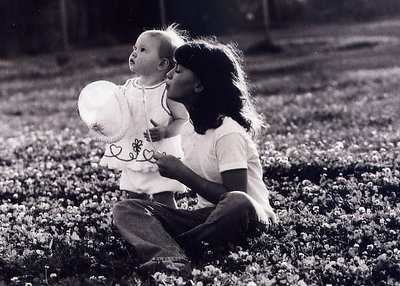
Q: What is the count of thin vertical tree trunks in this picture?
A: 3